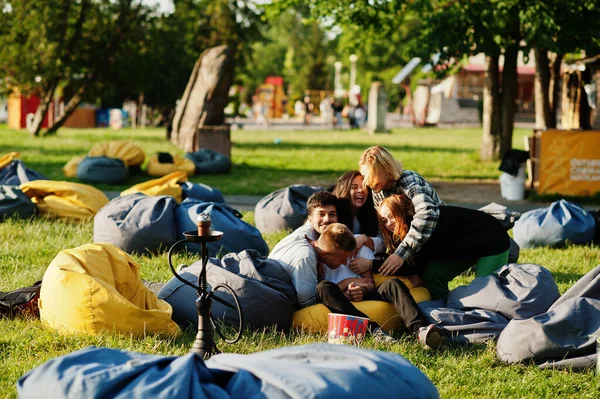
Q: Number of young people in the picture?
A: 5